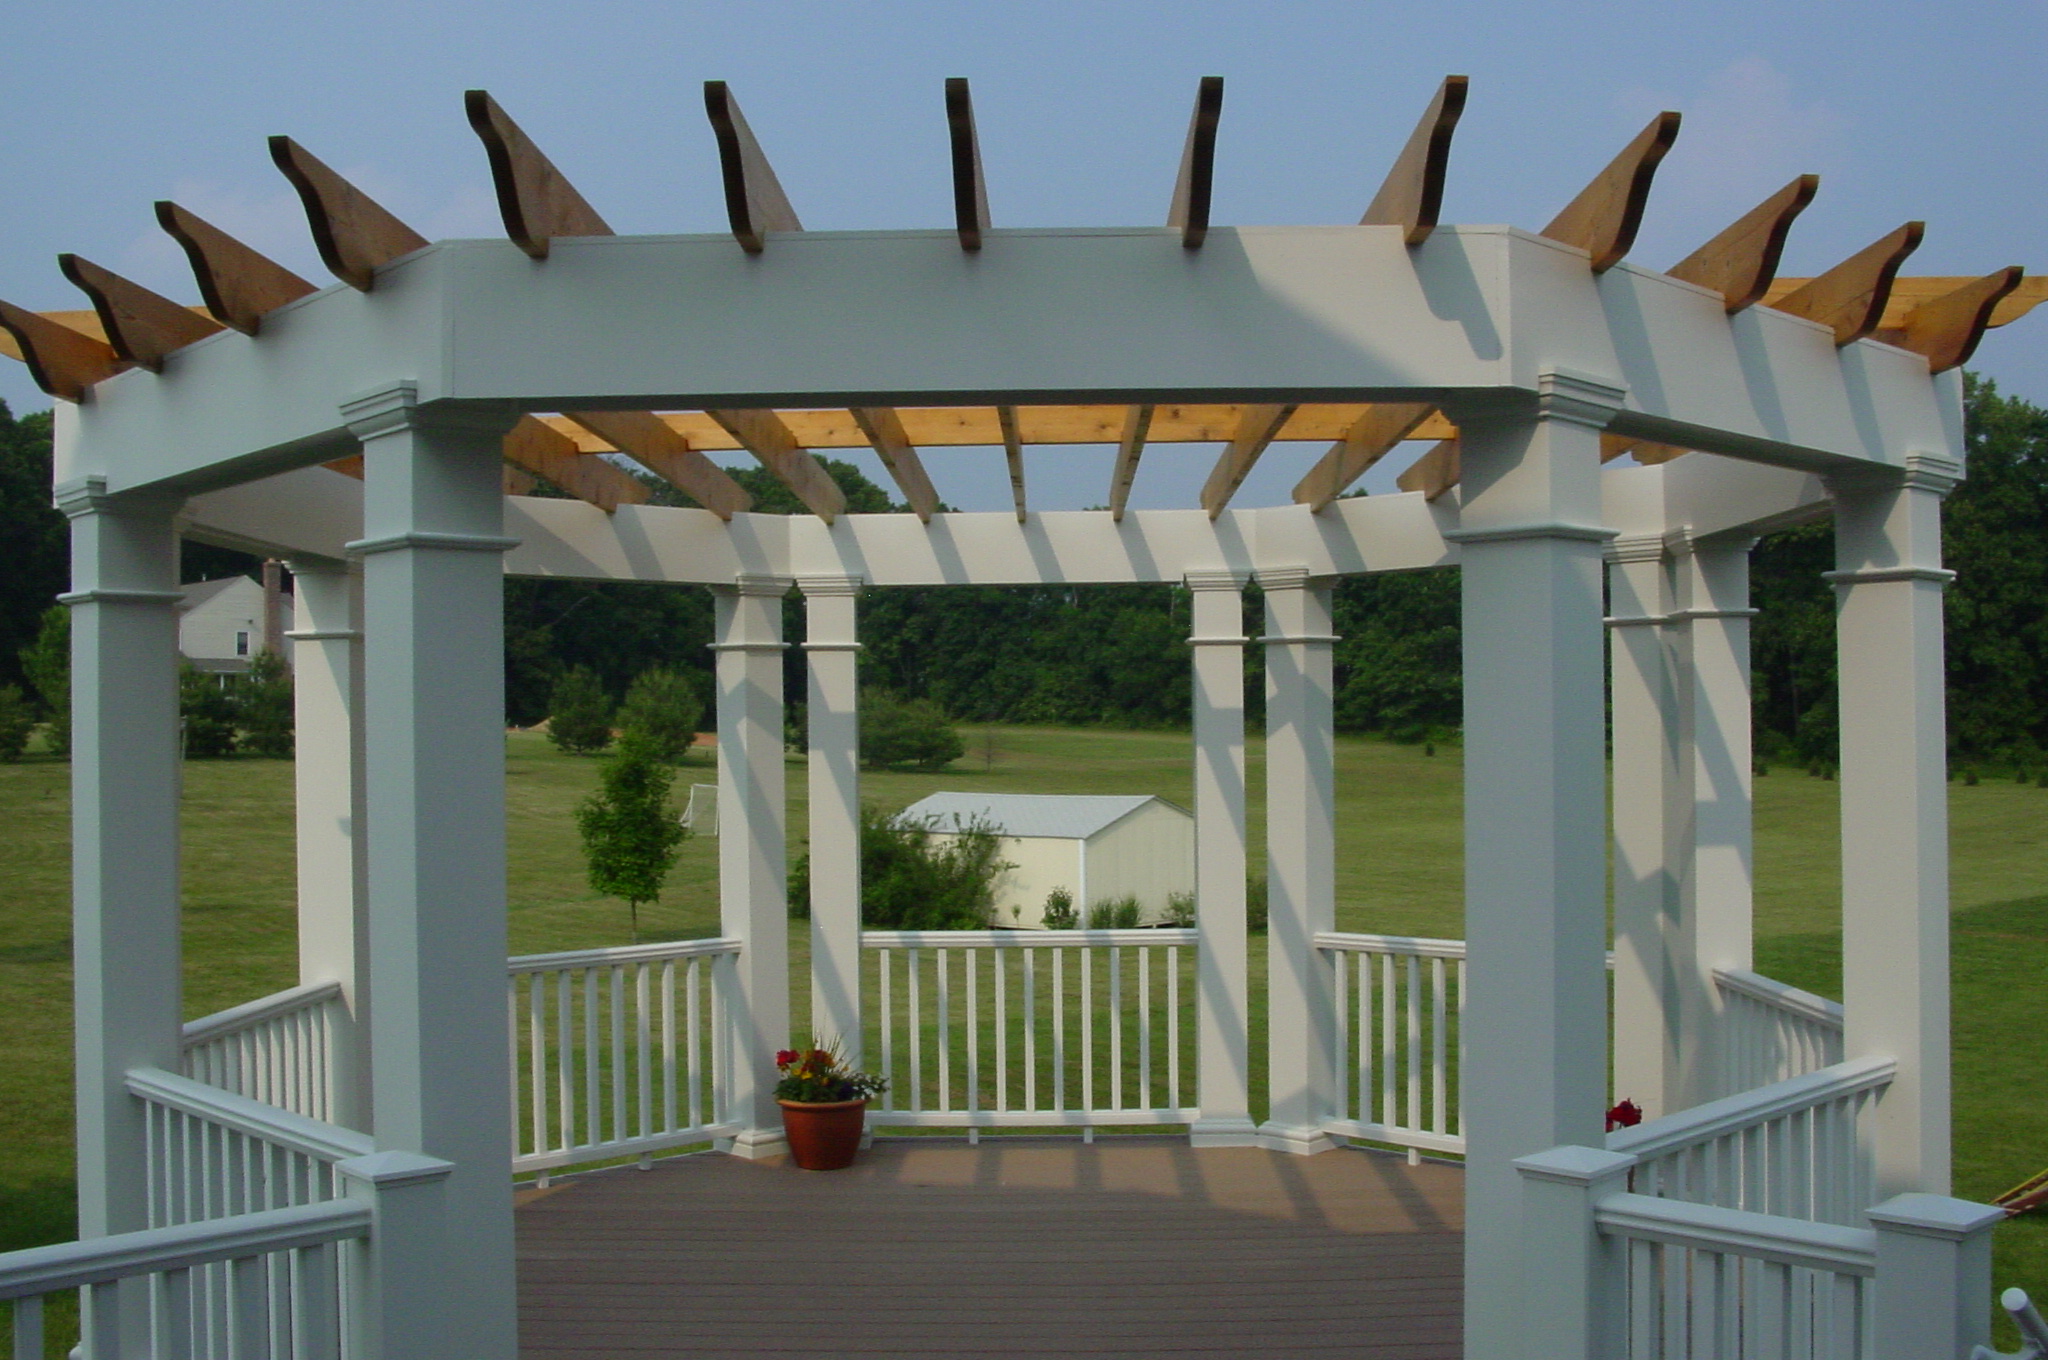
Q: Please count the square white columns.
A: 11